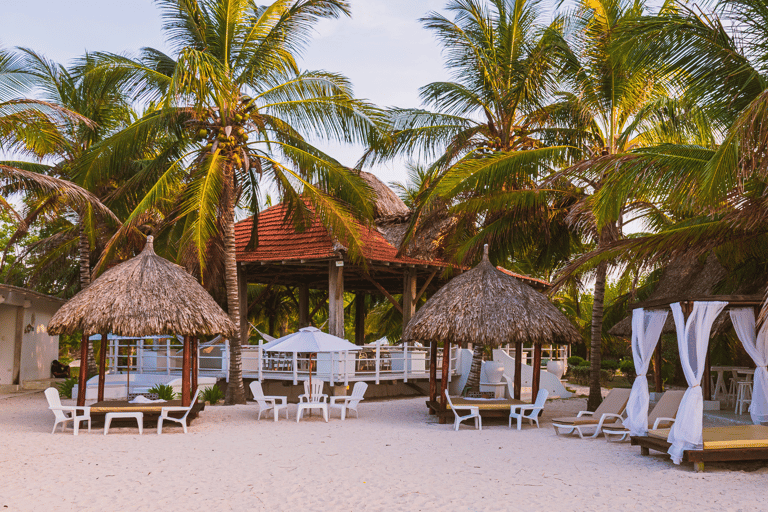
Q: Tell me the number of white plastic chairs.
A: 7